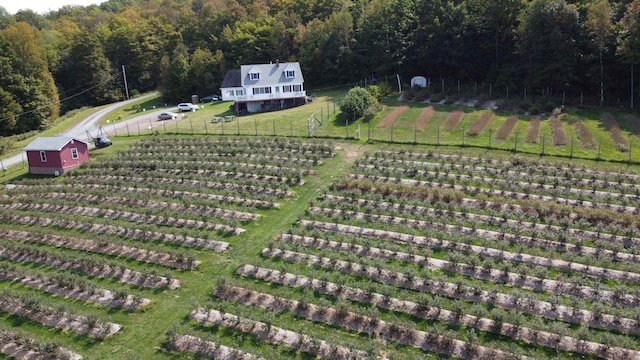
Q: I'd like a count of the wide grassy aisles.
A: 1